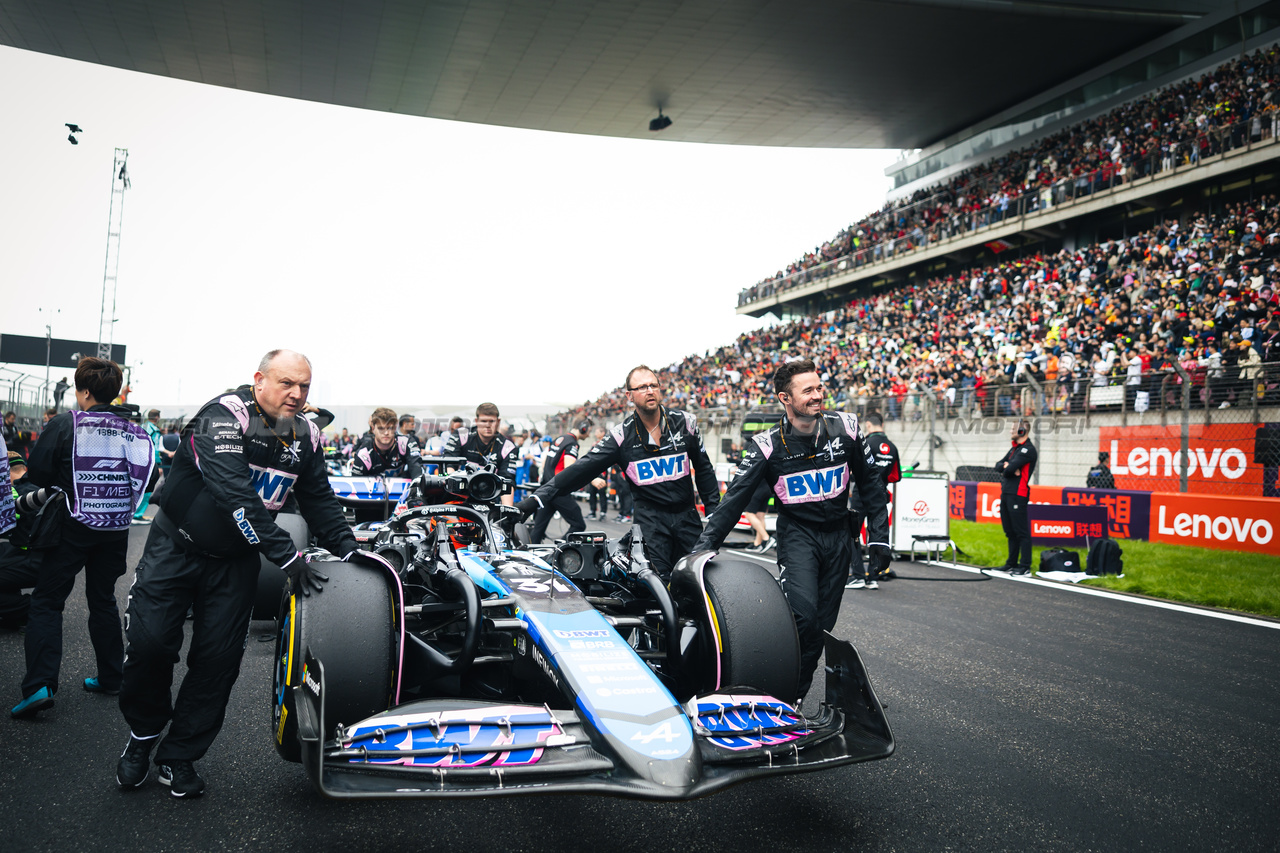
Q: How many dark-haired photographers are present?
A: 1